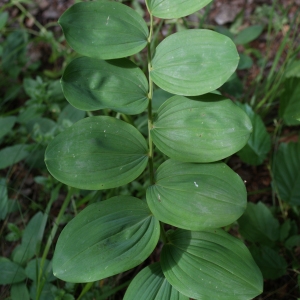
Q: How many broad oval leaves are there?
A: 10